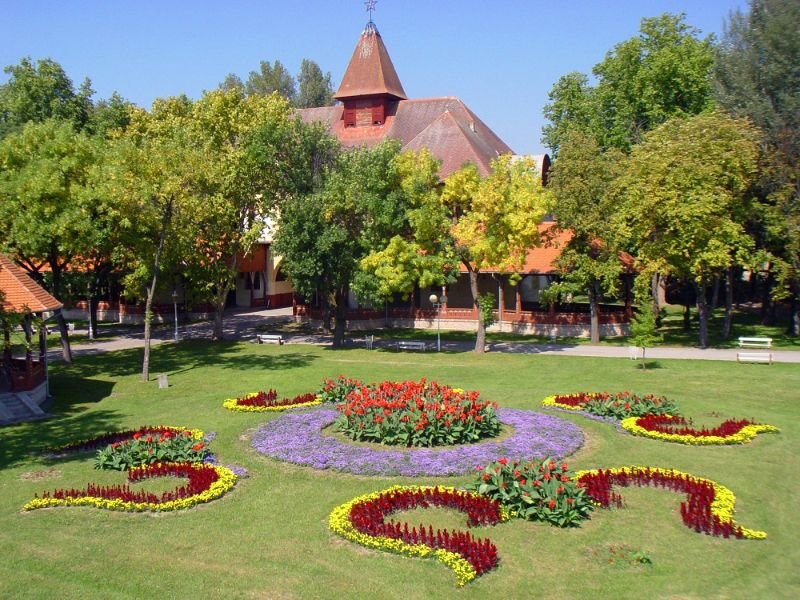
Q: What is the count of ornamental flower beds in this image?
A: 5